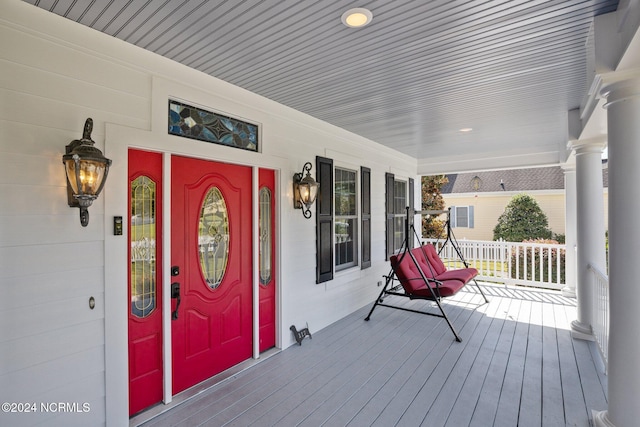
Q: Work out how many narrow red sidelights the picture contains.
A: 2